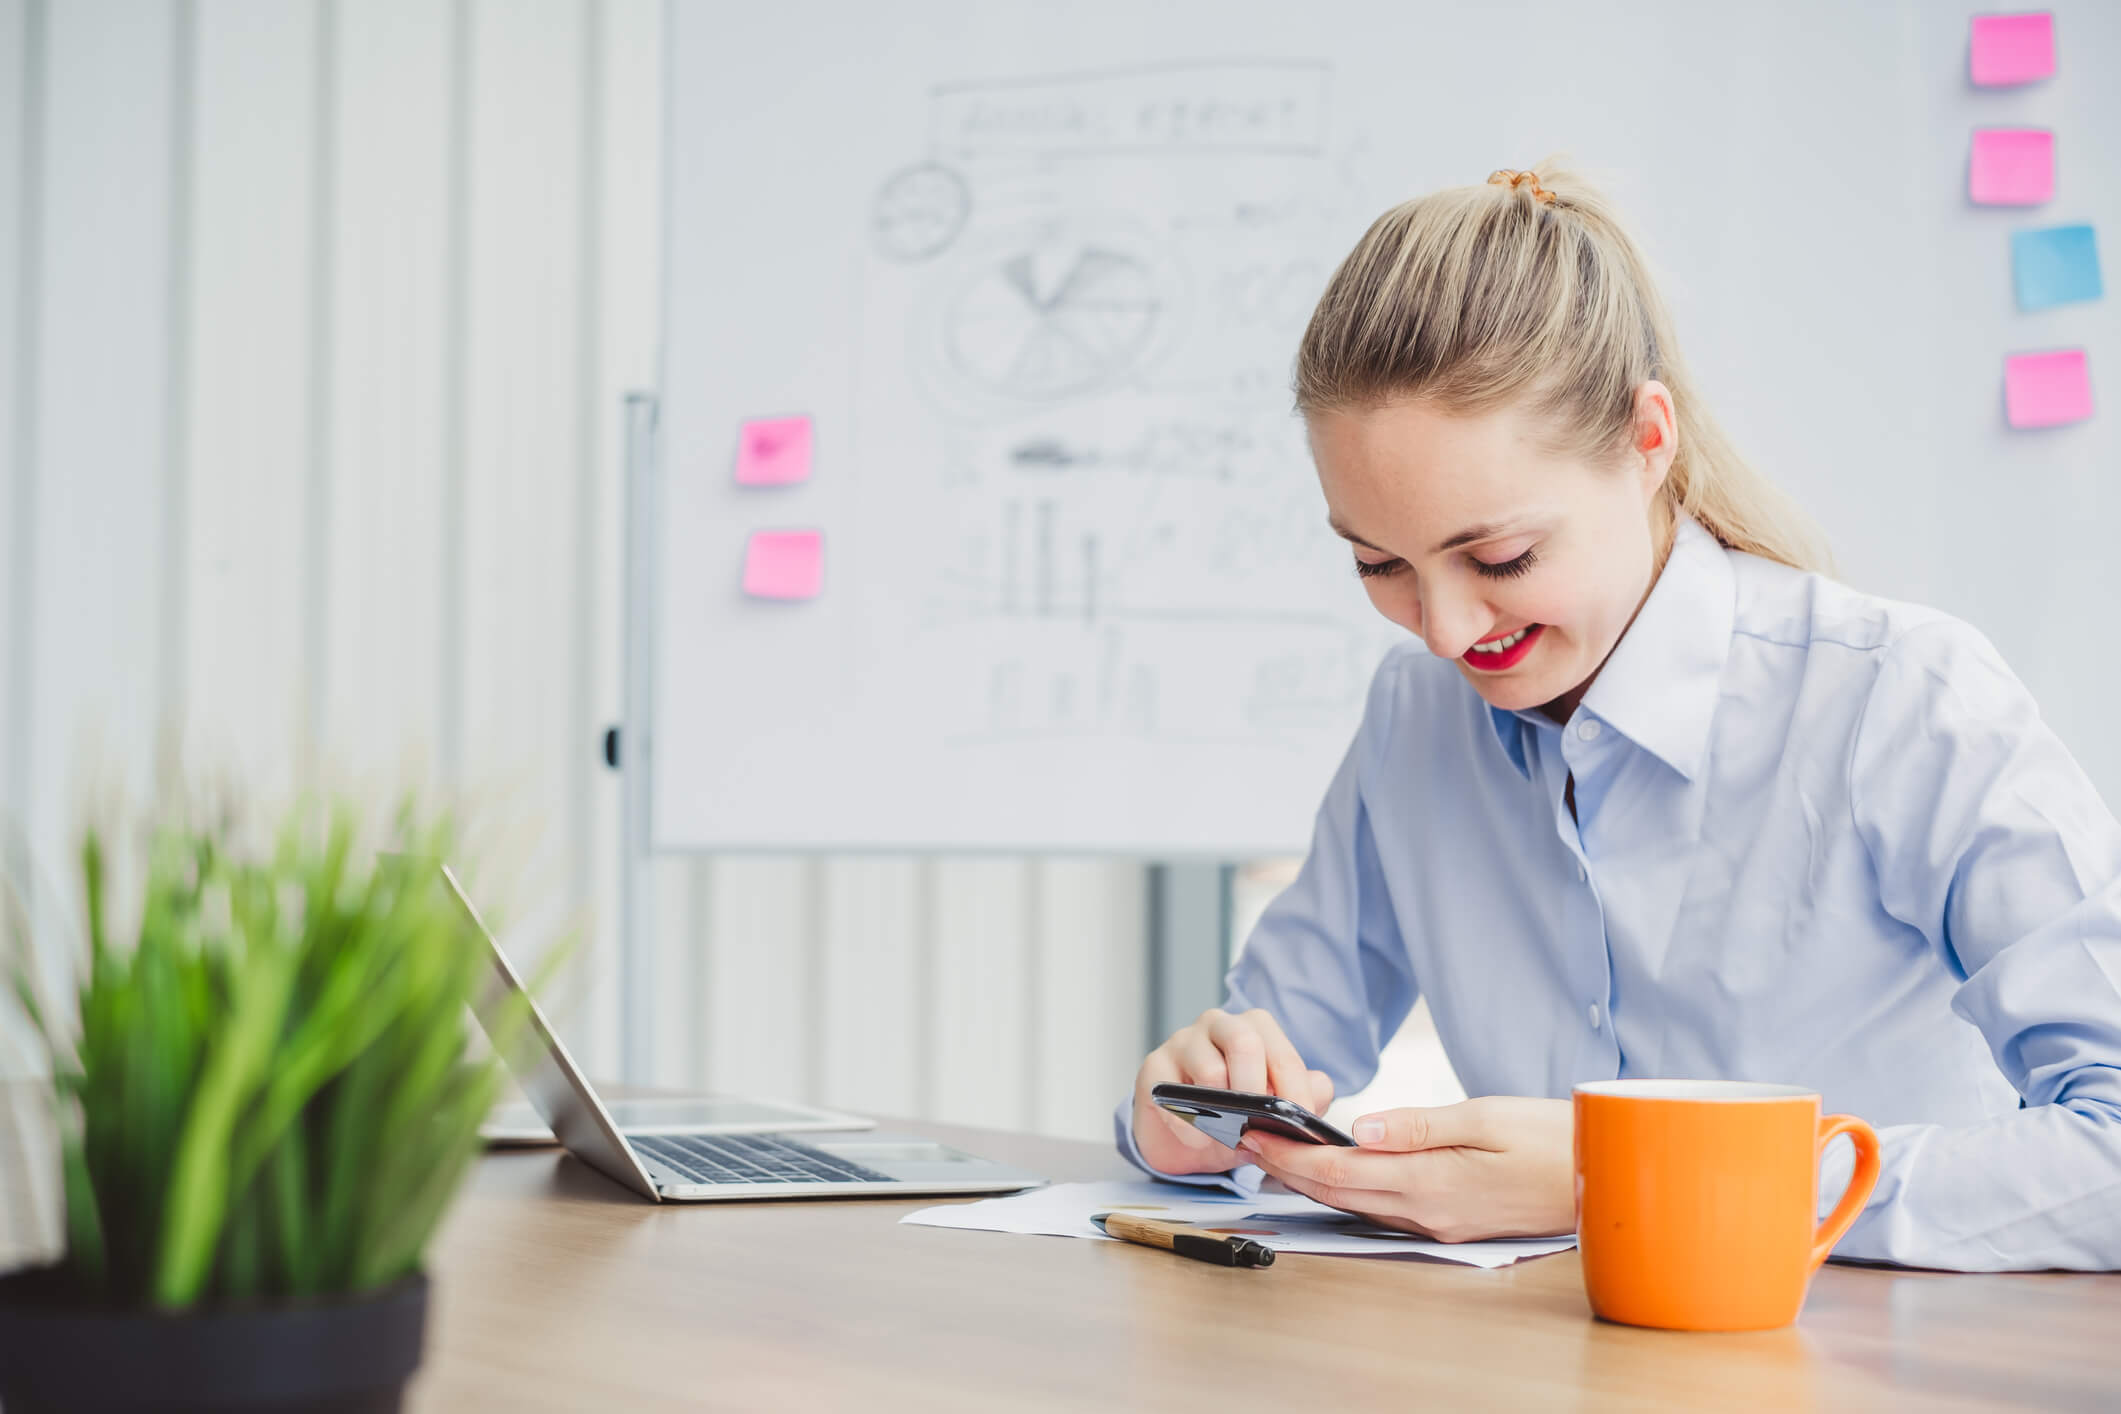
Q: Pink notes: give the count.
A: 5